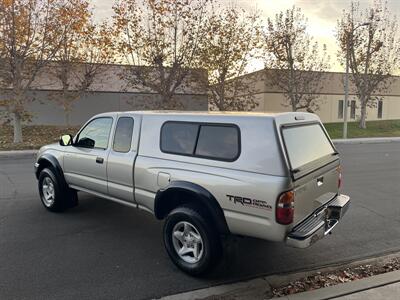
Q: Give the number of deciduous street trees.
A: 6